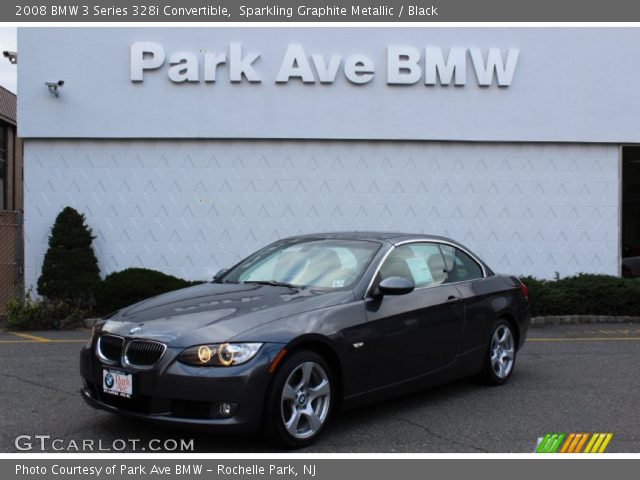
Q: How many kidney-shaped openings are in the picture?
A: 2